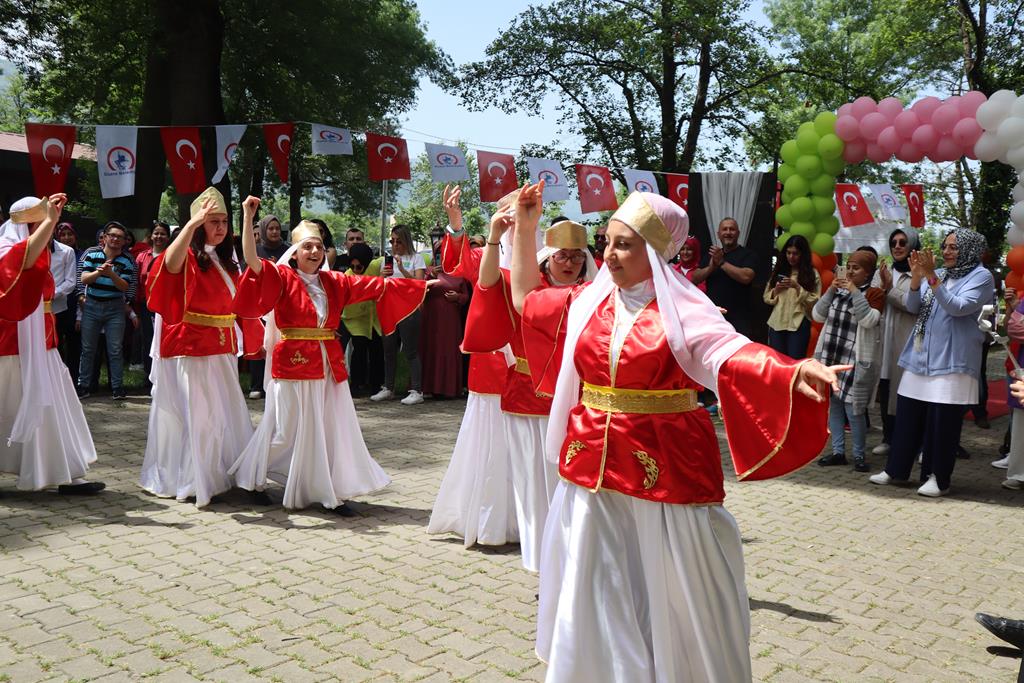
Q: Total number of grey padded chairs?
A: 0